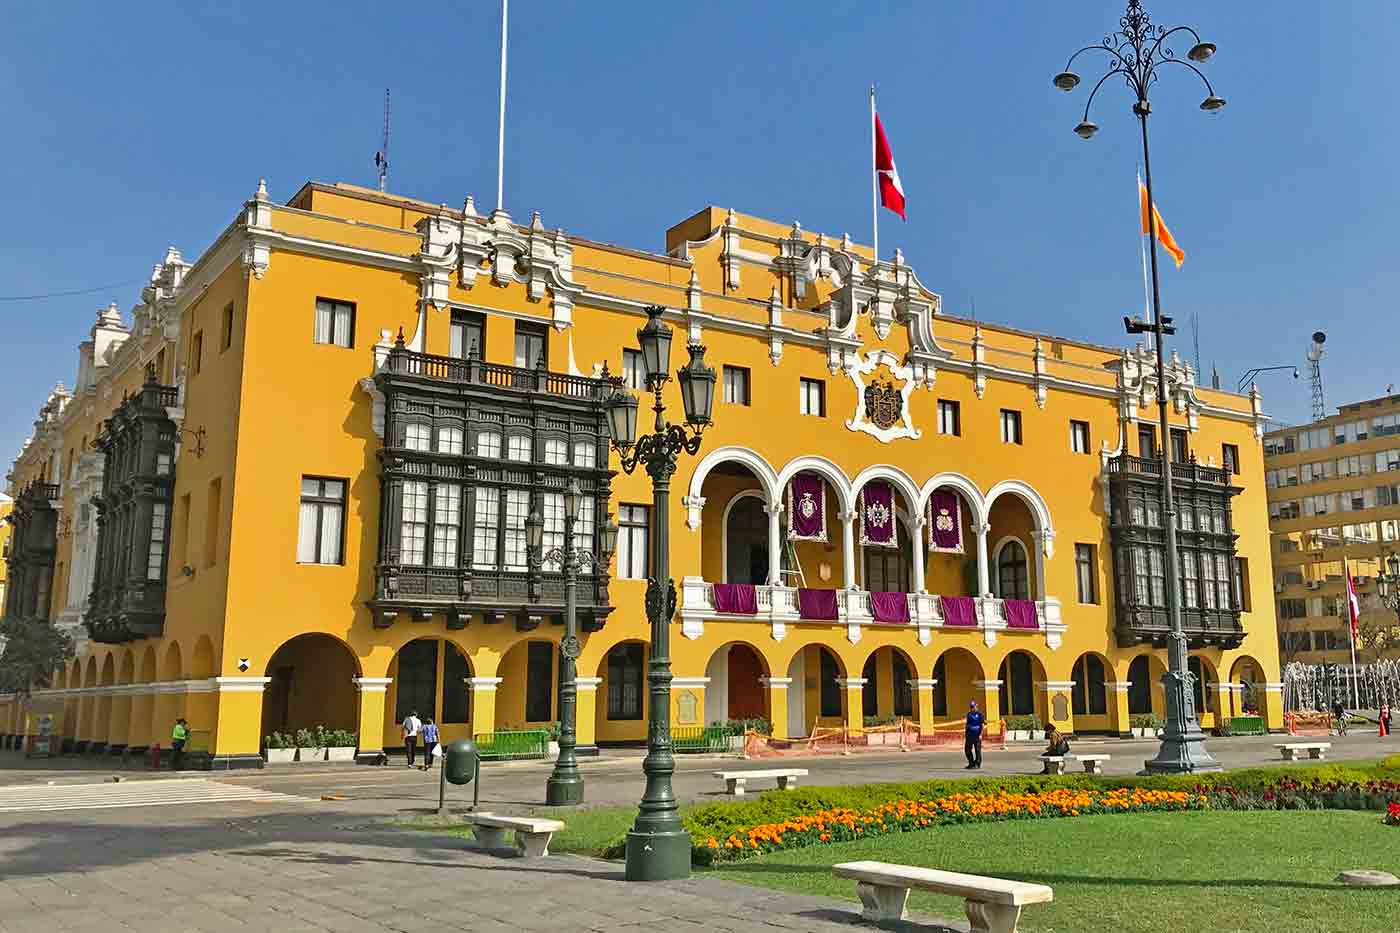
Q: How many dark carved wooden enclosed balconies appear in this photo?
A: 4